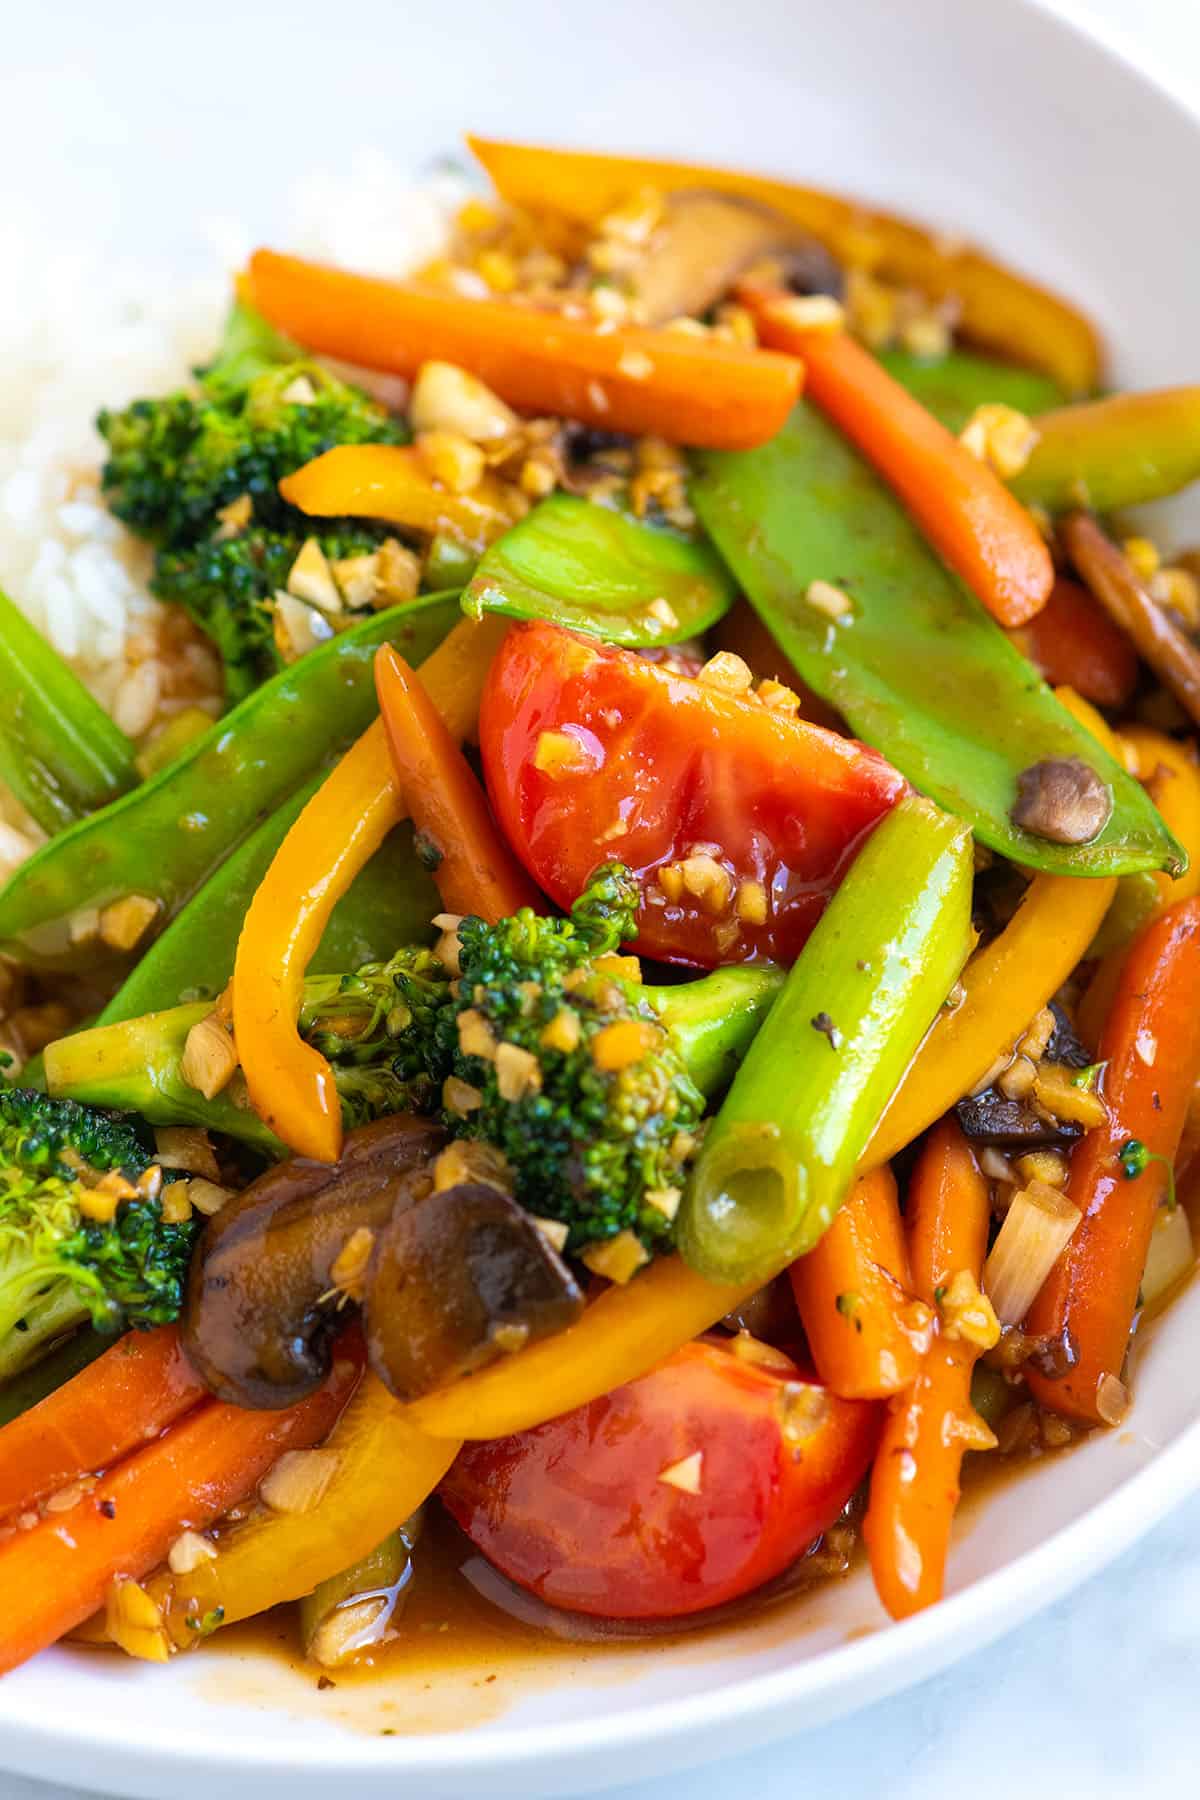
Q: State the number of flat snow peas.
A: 5